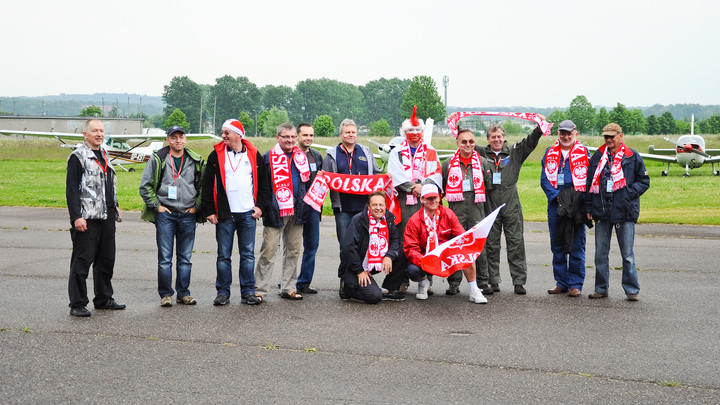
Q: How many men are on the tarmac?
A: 13